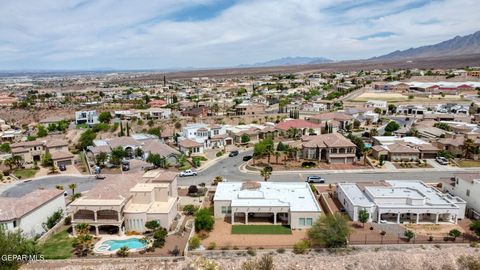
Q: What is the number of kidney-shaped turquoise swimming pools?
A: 1